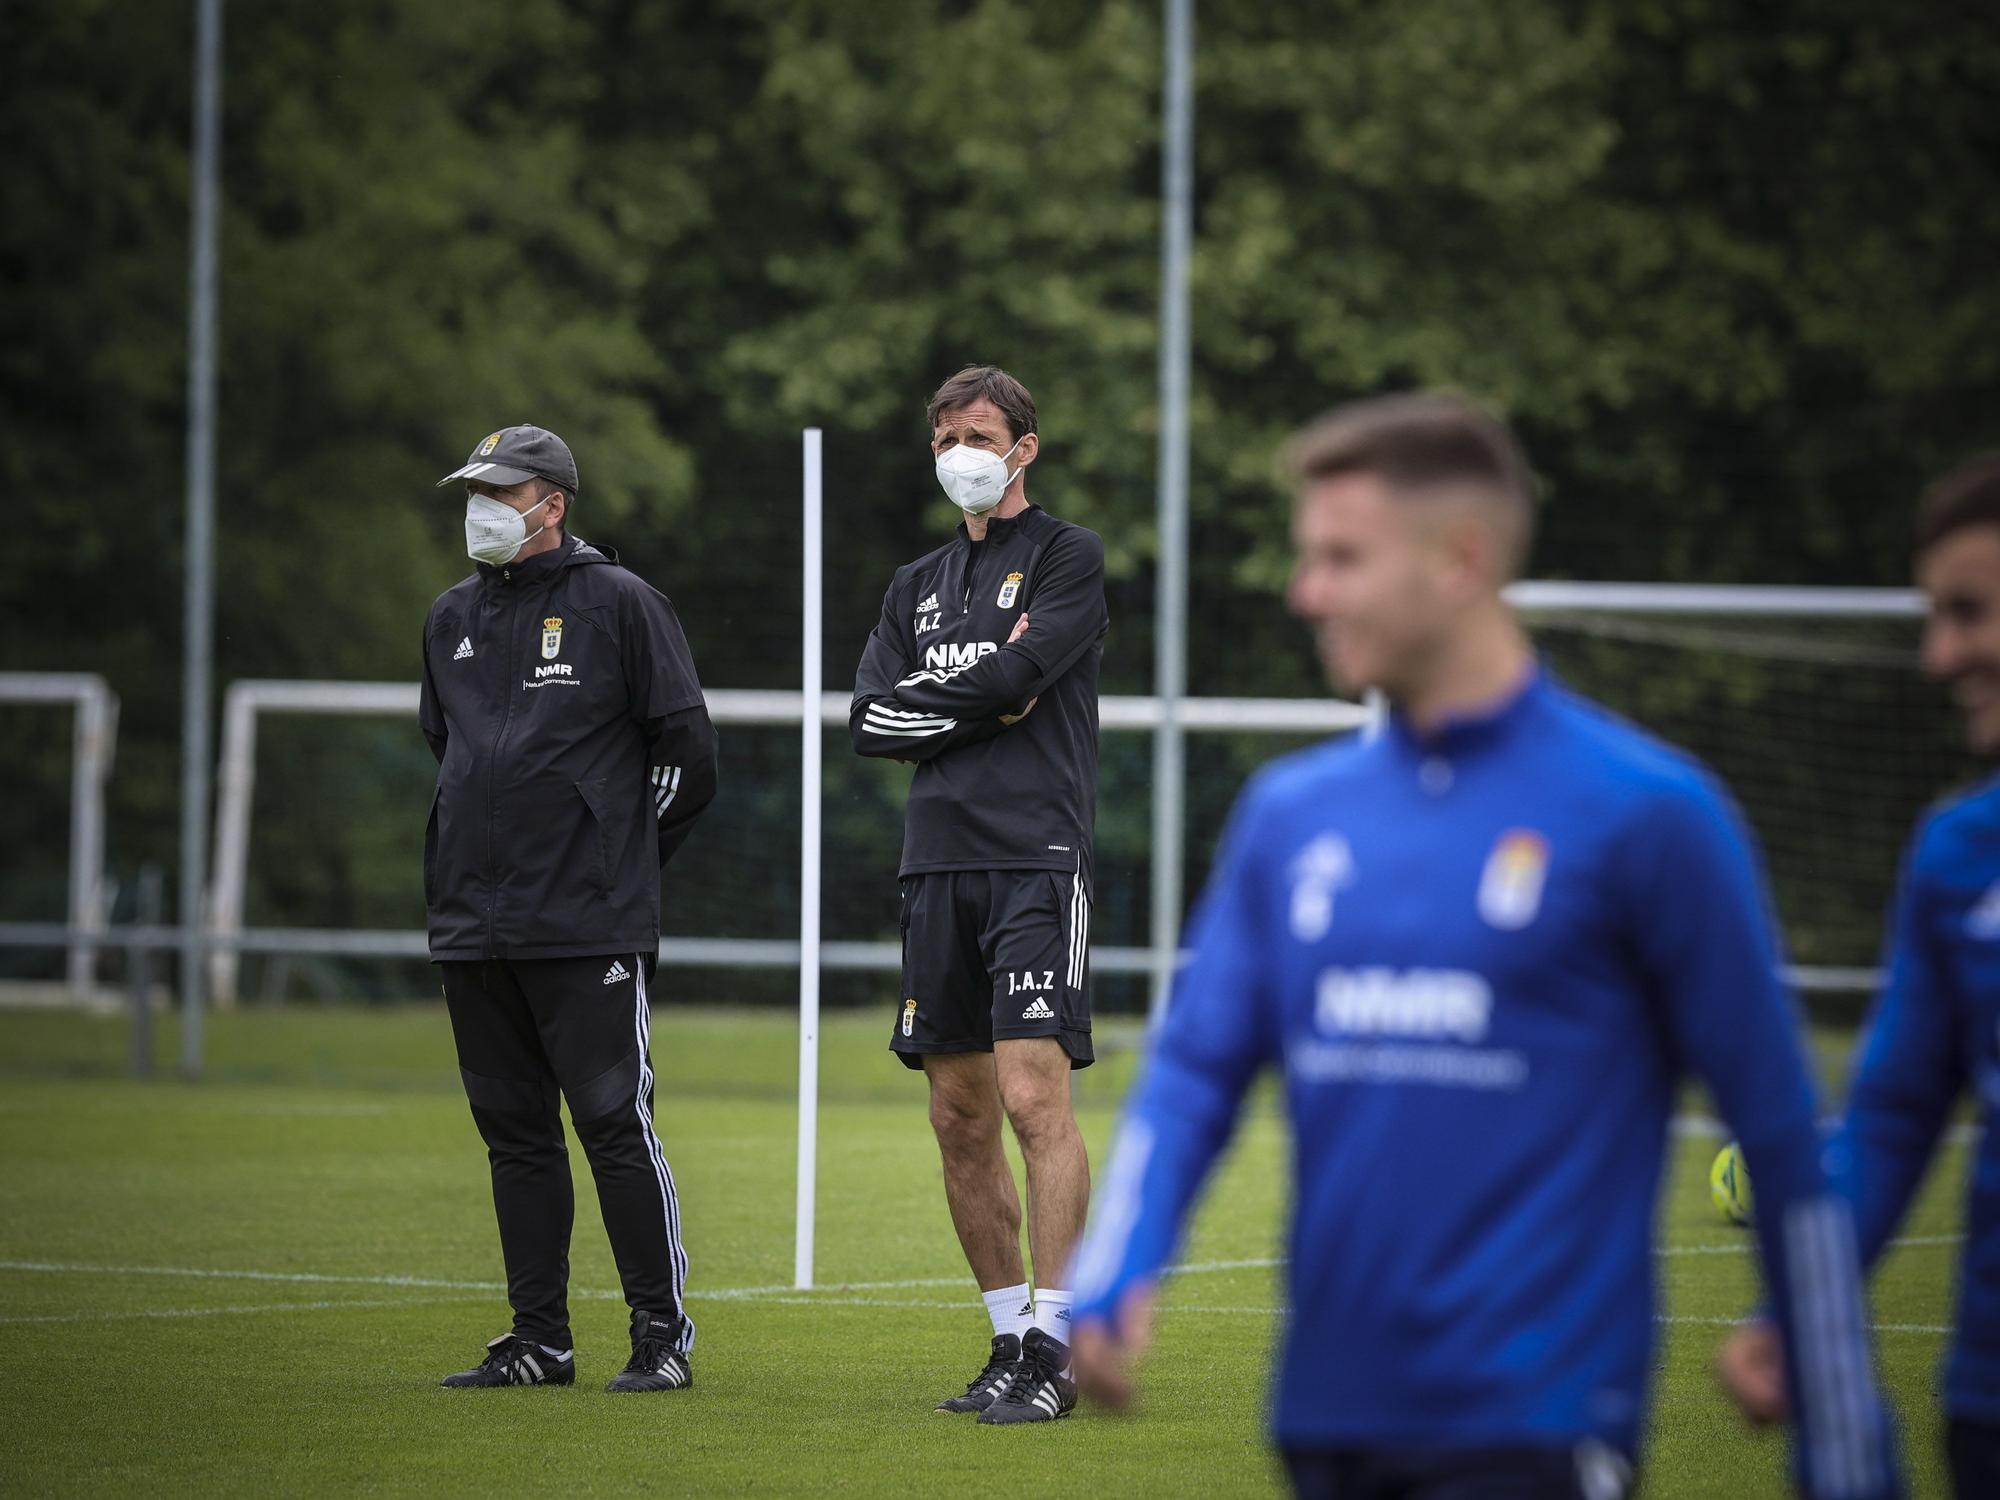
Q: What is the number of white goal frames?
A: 3